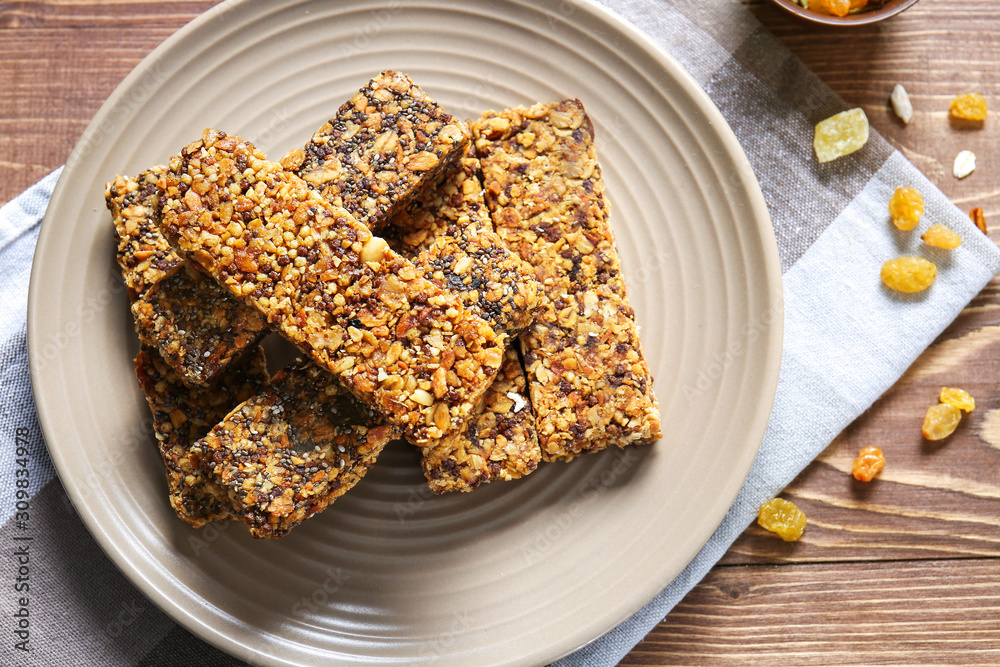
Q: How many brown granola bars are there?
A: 6